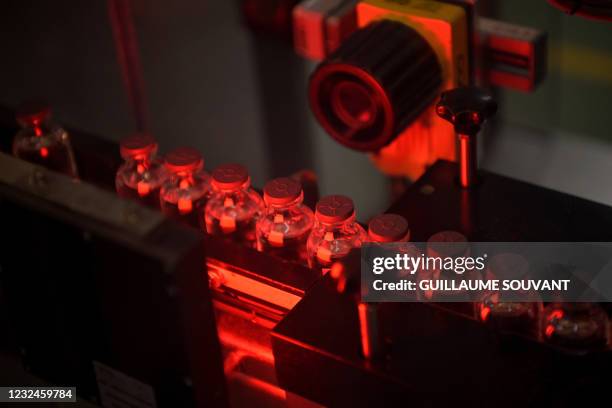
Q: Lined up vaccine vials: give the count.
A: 10